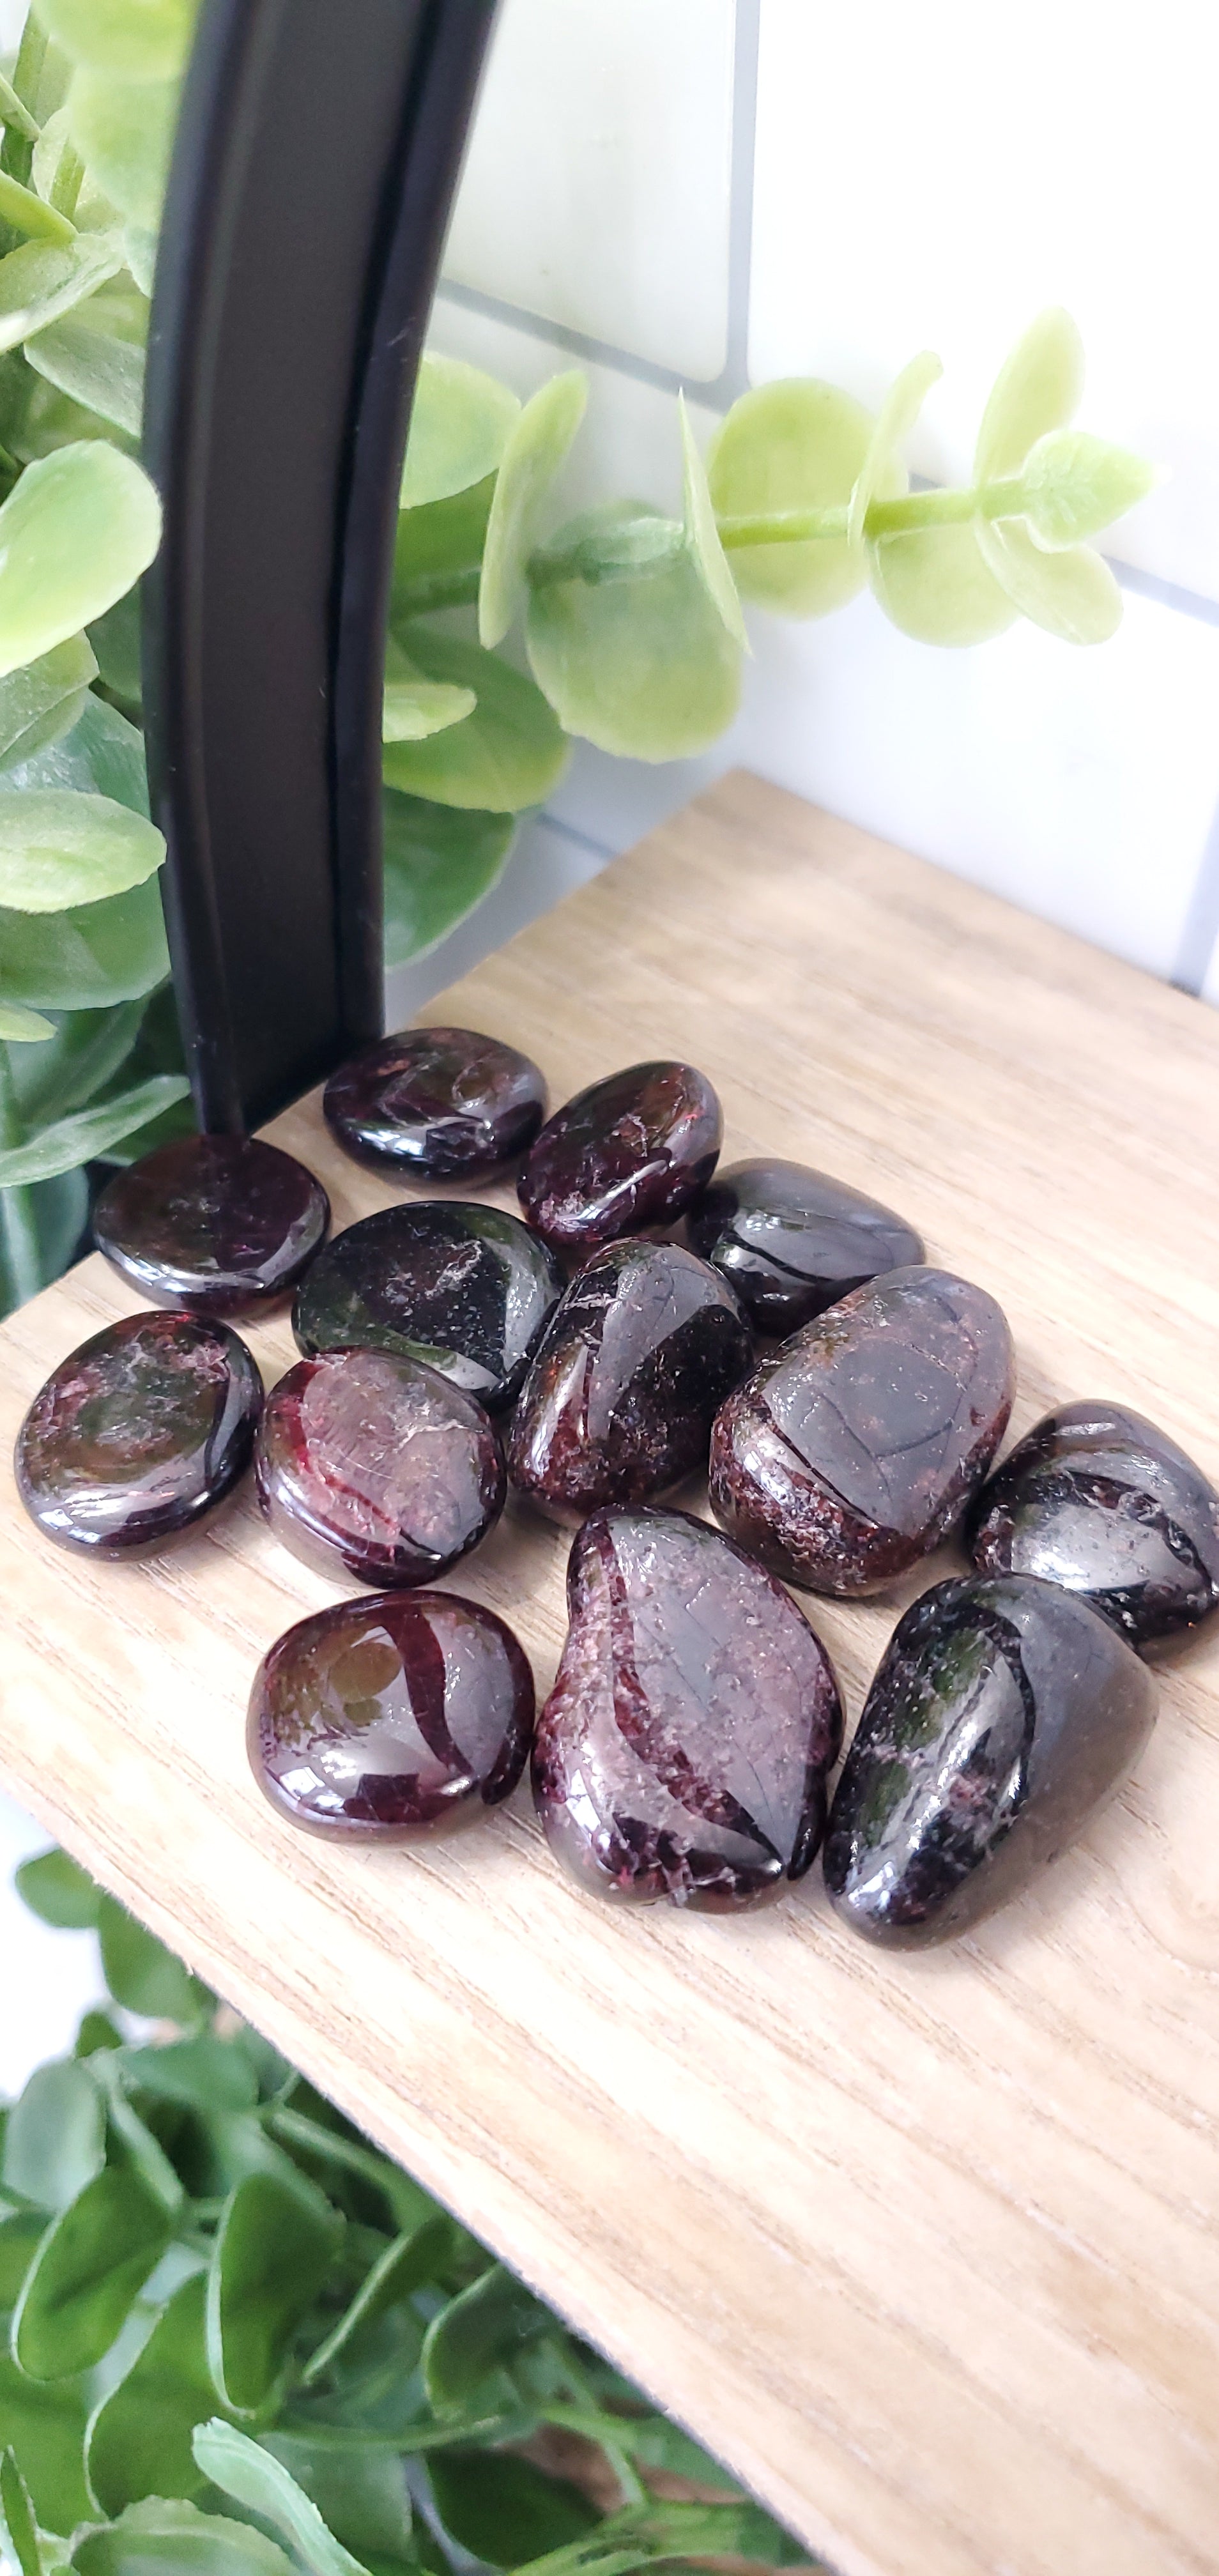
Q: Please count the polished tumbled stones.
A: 13